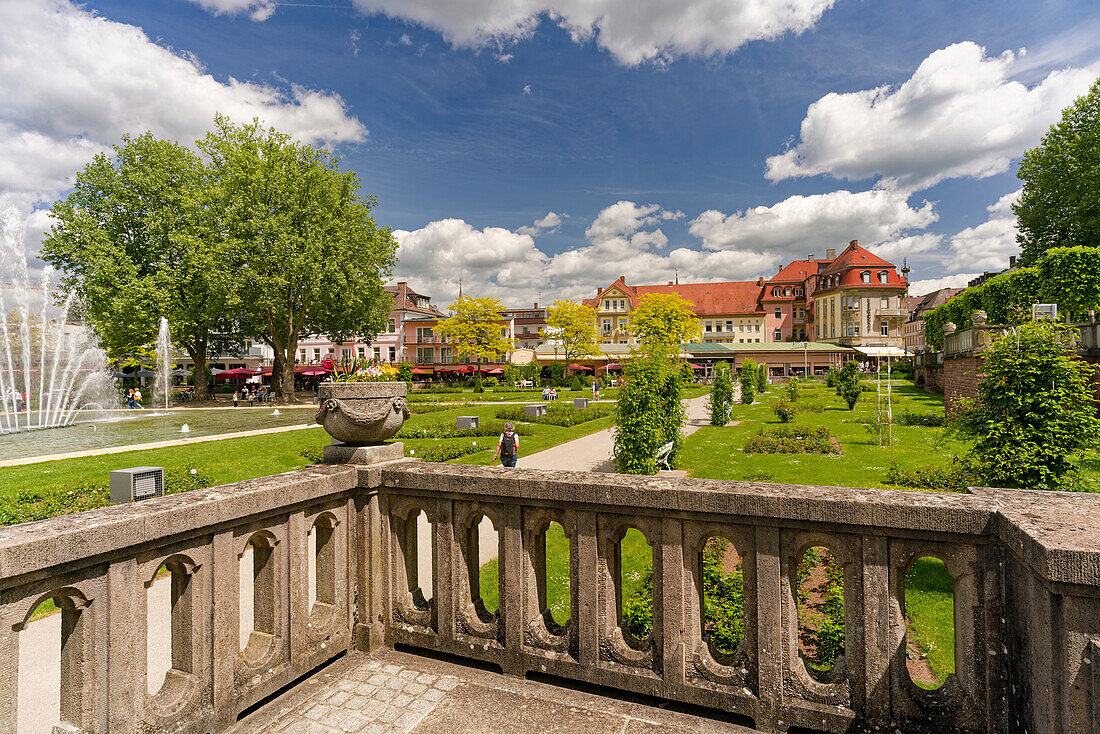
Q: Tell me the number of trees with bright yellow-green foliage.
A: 3